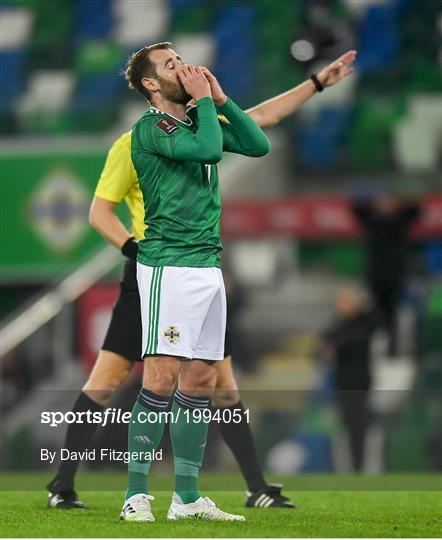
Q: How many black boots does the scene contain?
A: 2